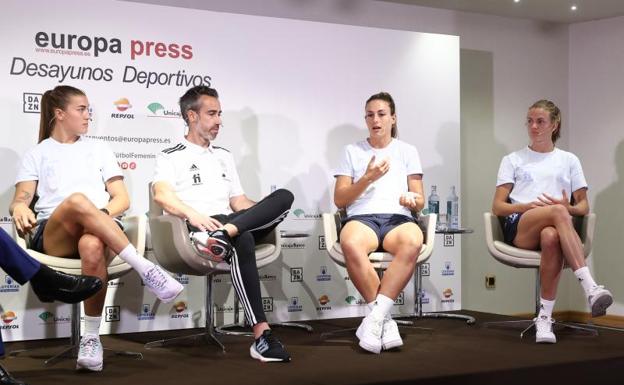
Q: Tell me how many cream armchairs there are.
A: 4